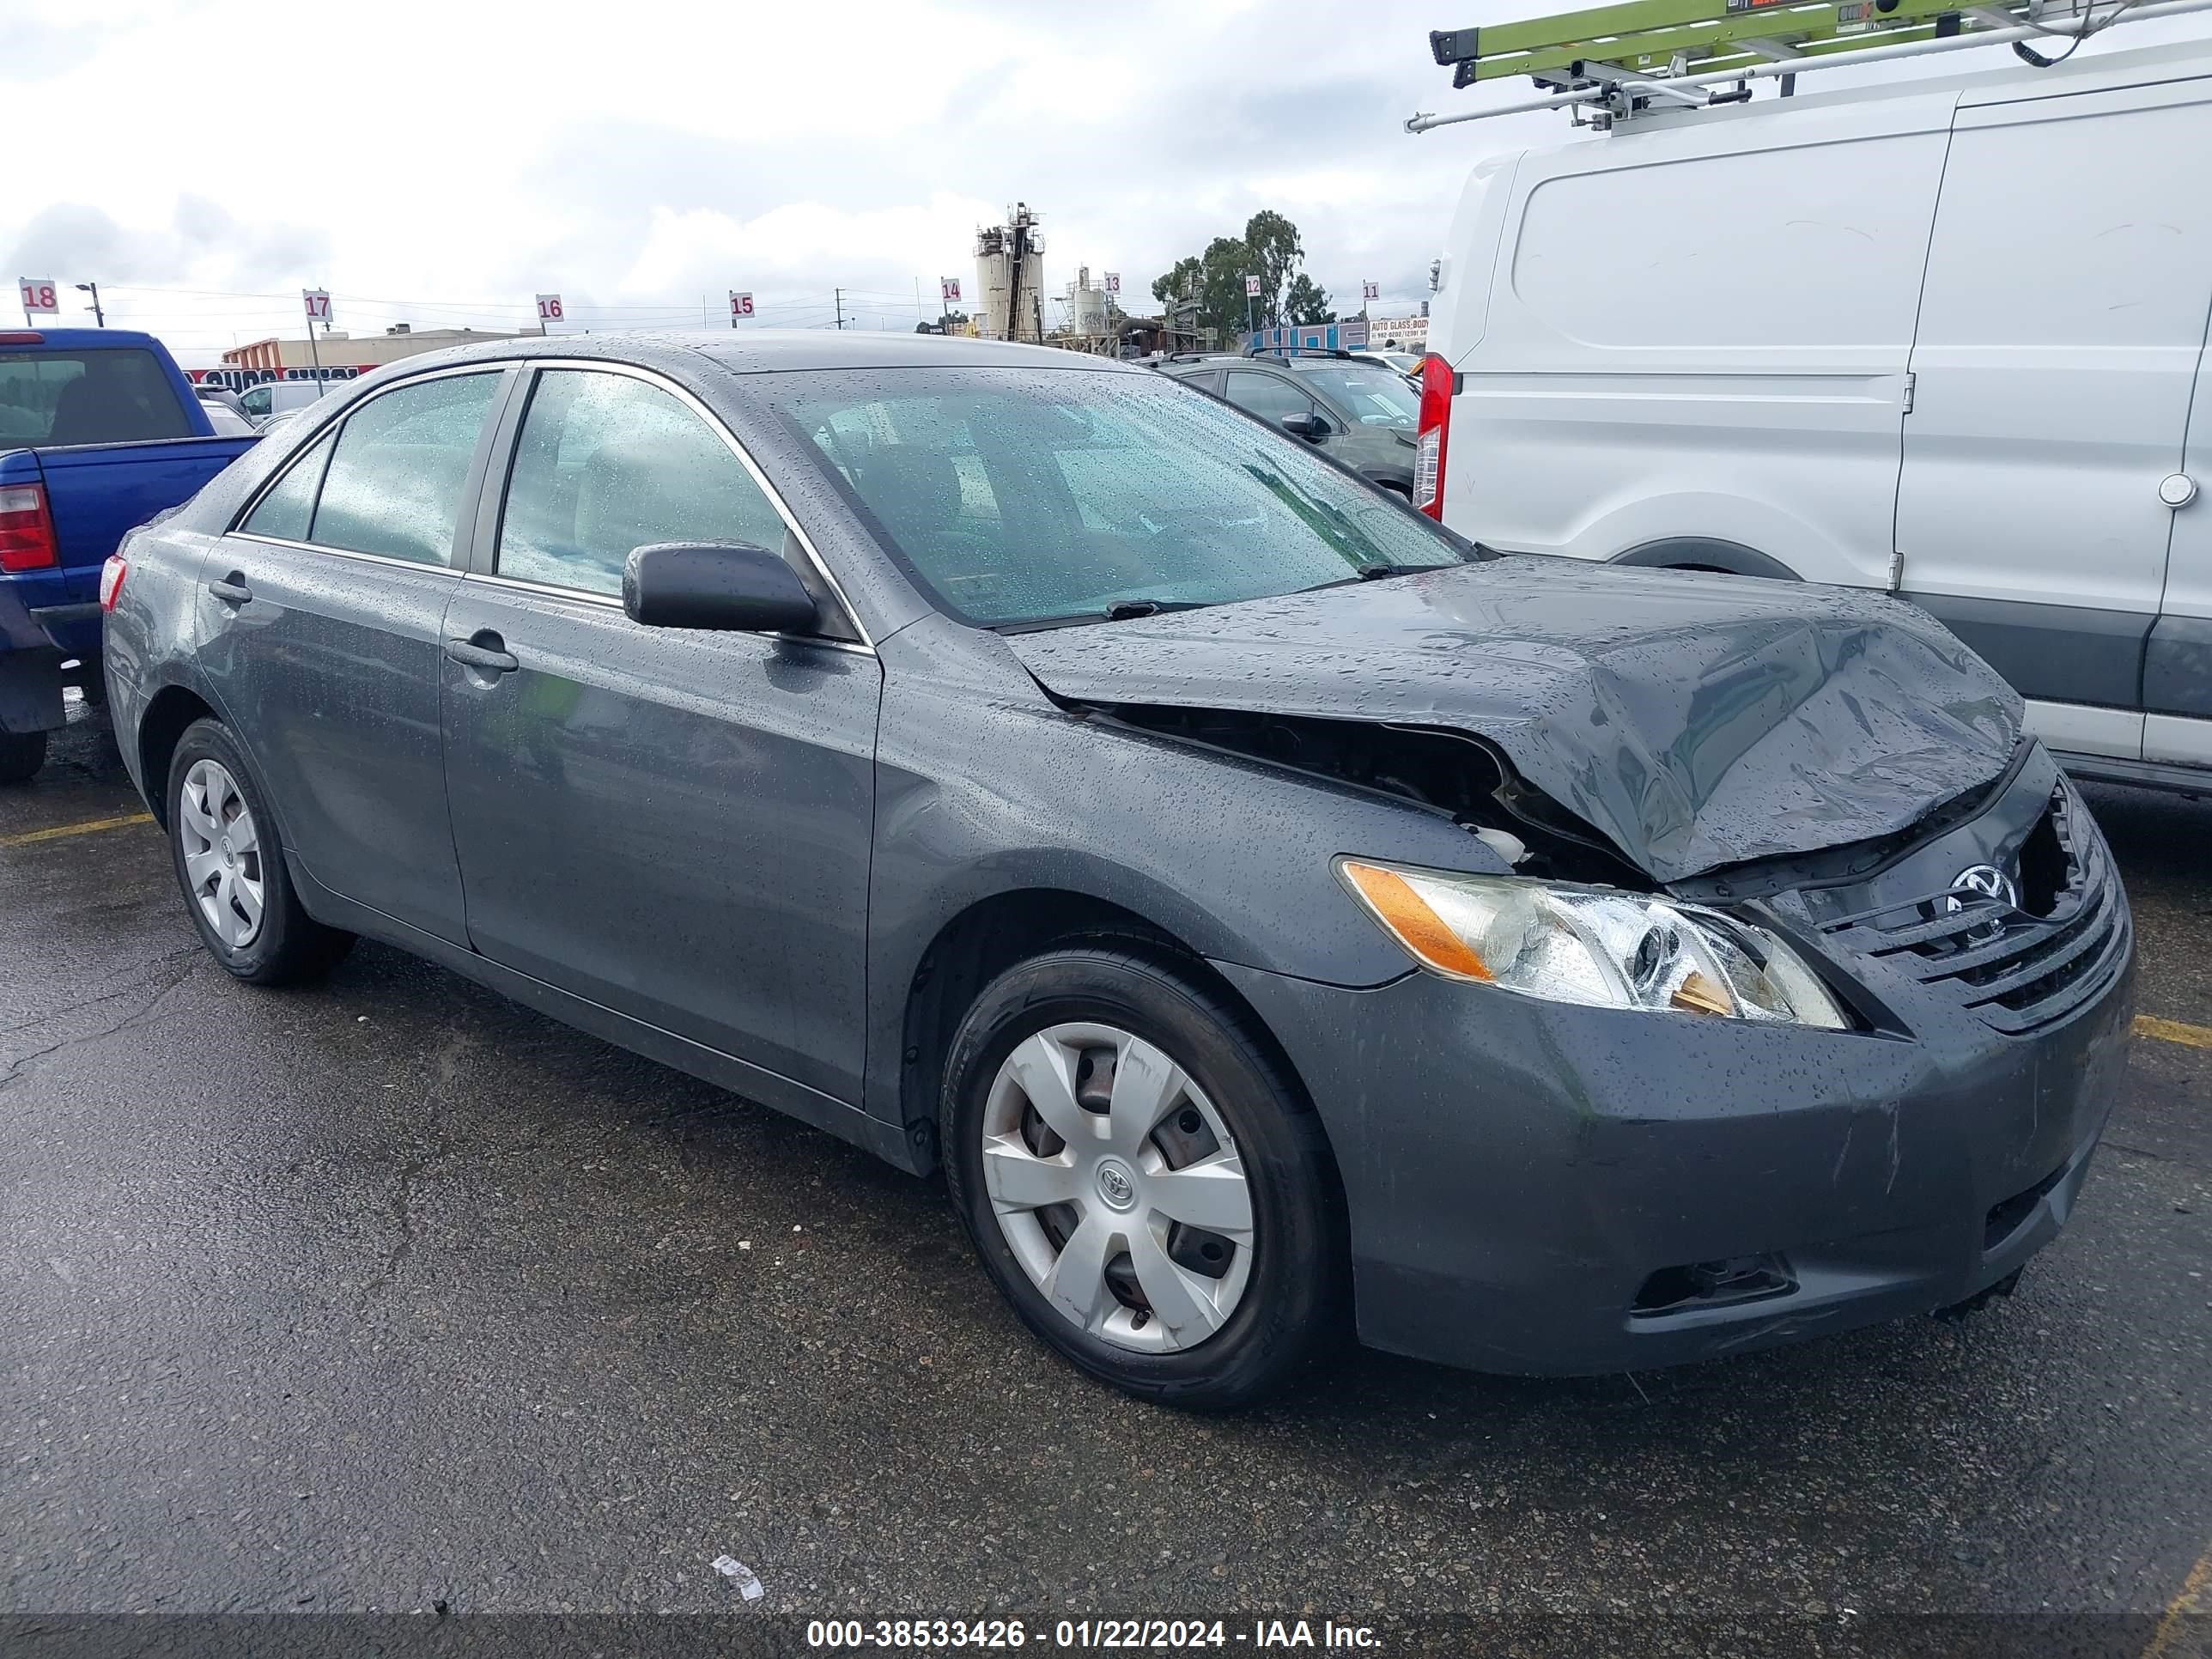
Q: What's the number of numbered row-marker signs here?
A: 8